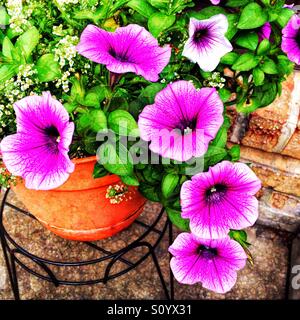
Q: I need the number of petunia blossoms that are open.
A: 7